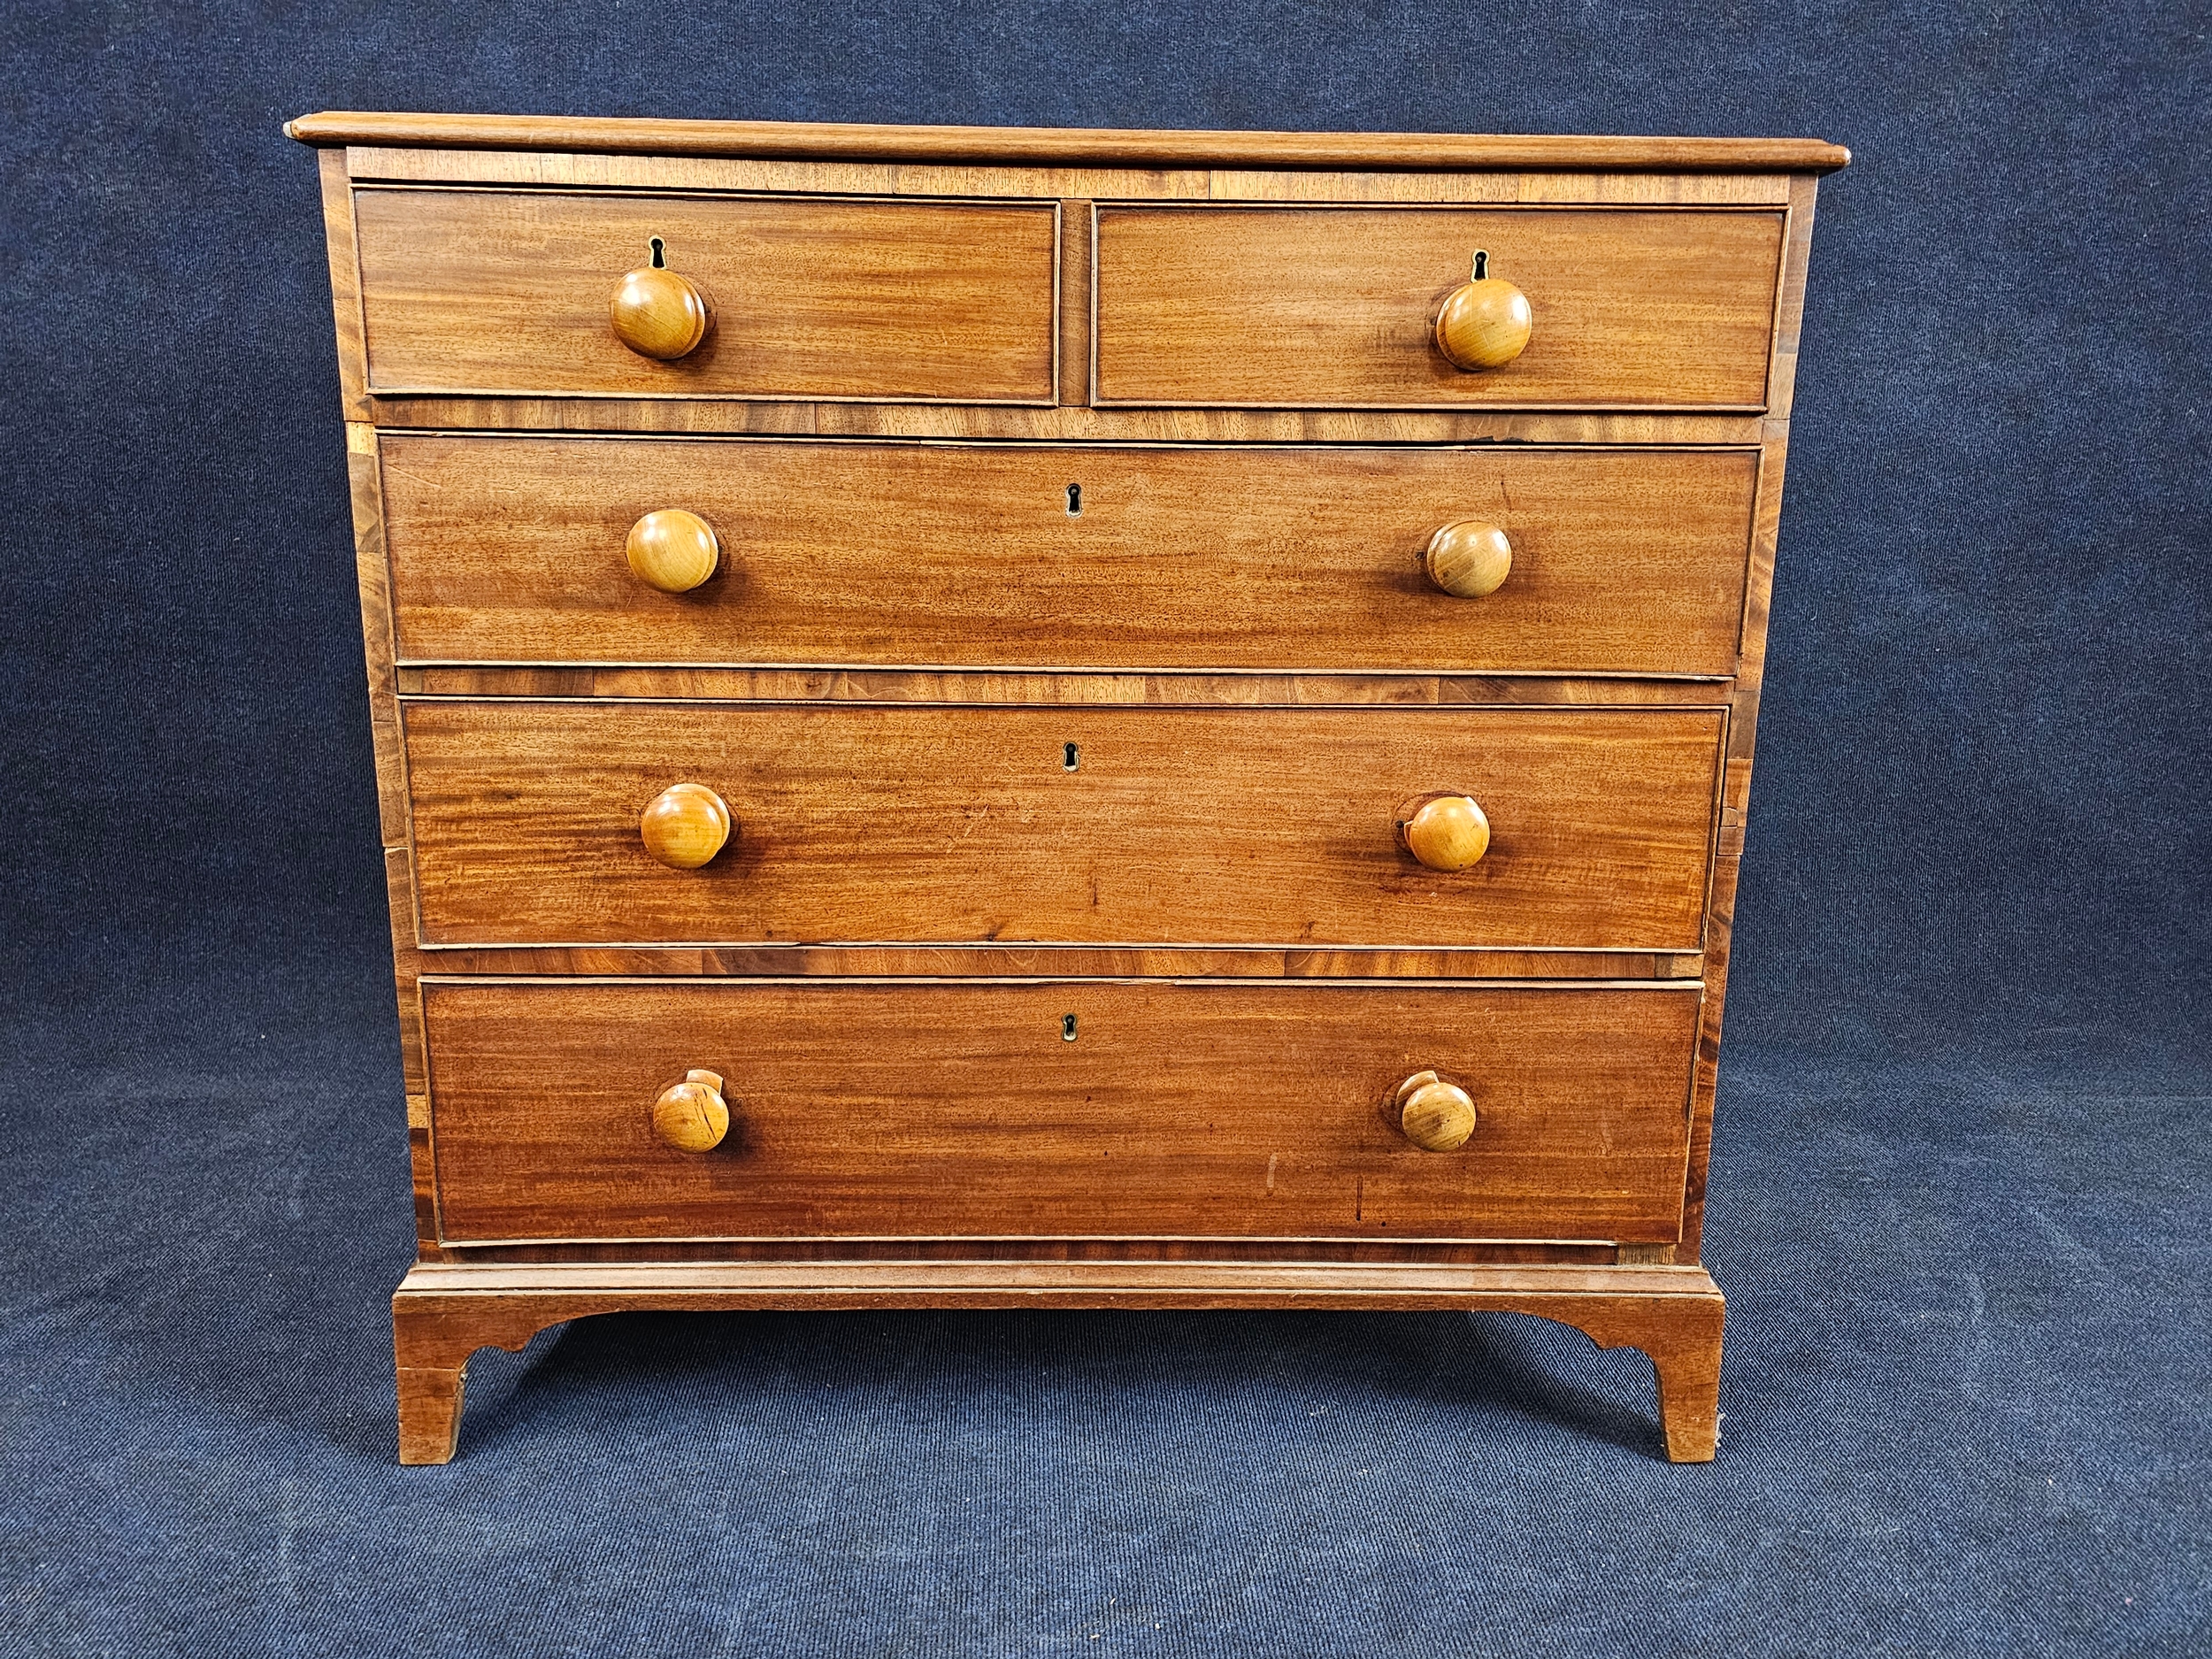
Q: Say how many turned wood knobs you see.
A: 8